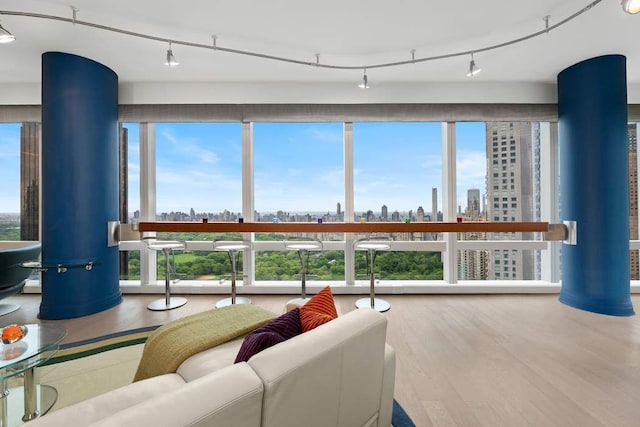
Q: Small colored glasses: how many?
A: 7